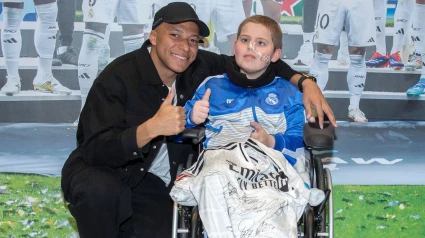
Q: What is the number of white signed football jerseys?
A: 1